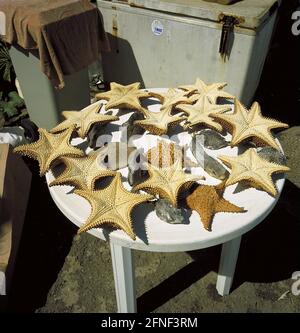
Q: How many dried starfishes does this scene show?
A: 14